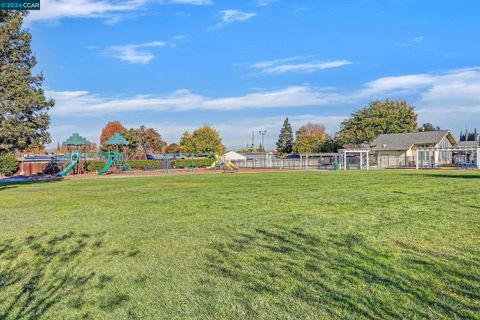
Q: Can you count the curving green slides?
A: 2